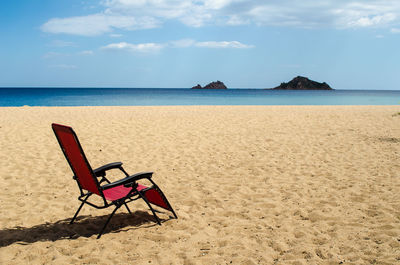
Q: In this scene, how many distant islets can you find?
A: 2